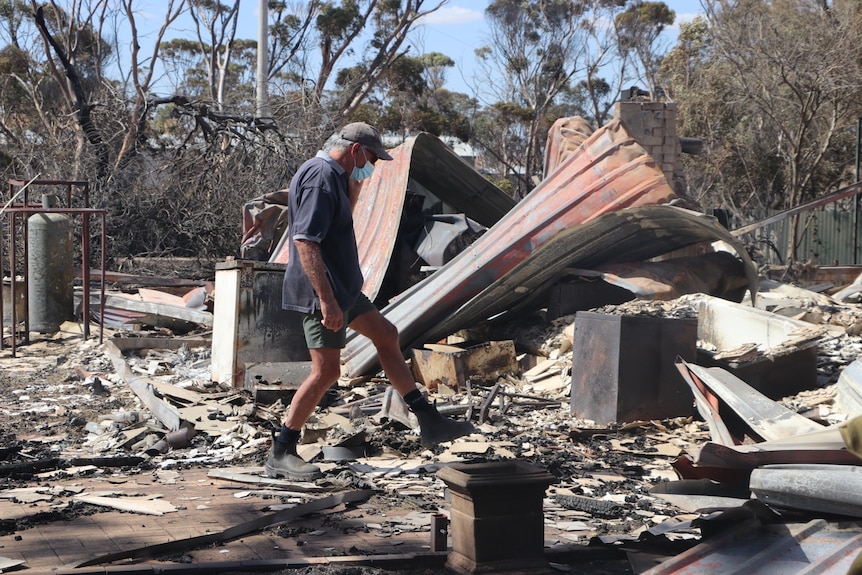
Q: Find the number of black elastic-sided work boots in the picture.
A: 2